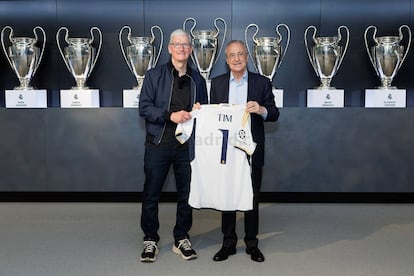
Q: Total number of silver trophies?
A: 7